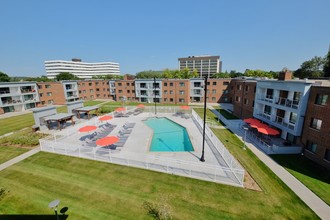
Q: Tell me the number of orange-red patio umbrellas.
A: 9